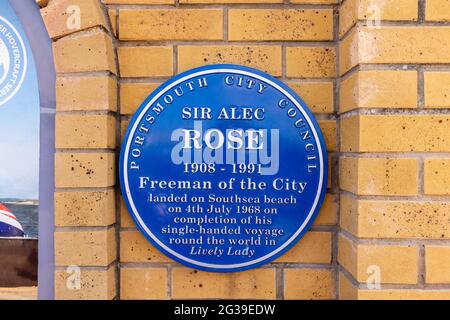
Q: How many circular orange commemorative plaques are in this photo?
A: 0